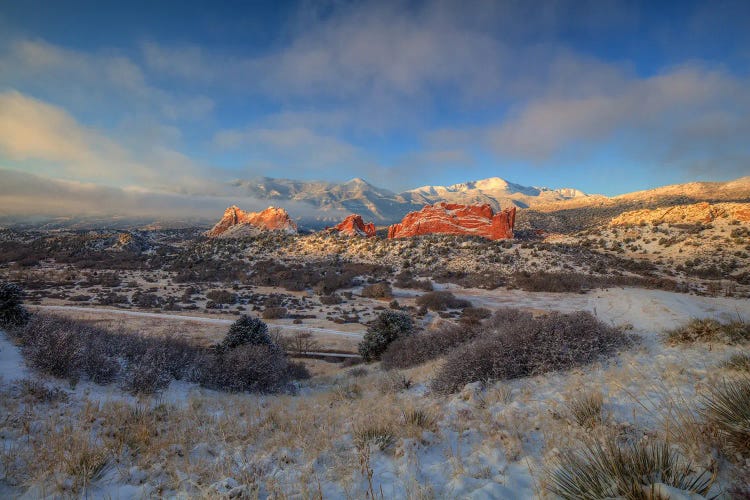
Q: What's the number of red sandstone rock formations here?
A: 3